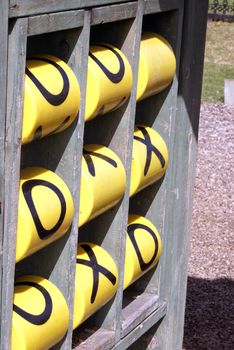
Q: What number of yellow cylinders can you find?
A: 9